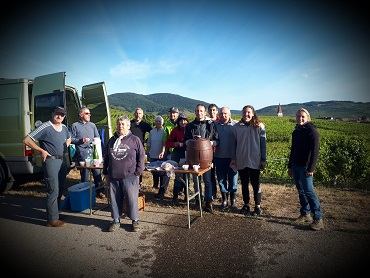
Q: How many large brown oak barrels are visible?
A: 1